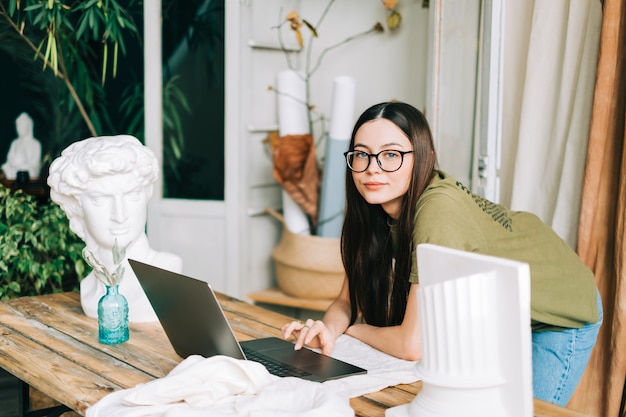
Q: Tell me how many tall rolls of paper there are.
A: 2